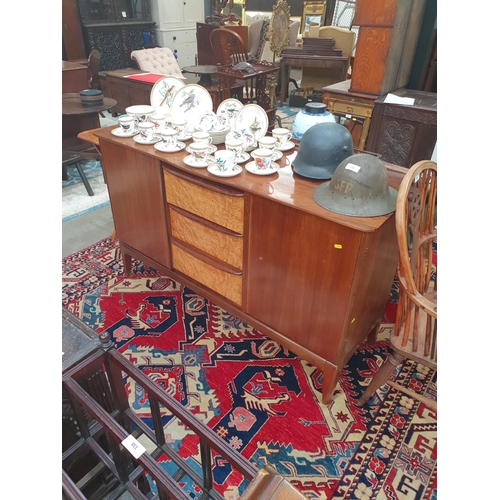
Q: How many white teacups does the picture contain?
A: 12